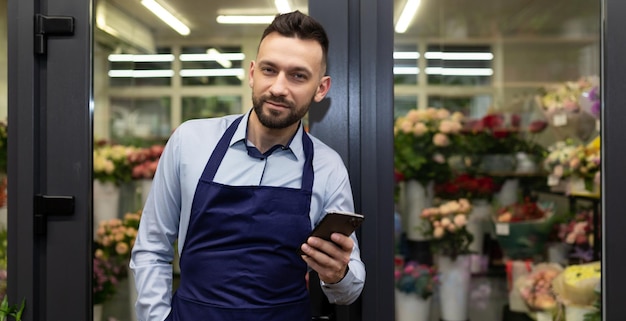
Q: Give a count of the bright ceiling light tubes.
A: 4